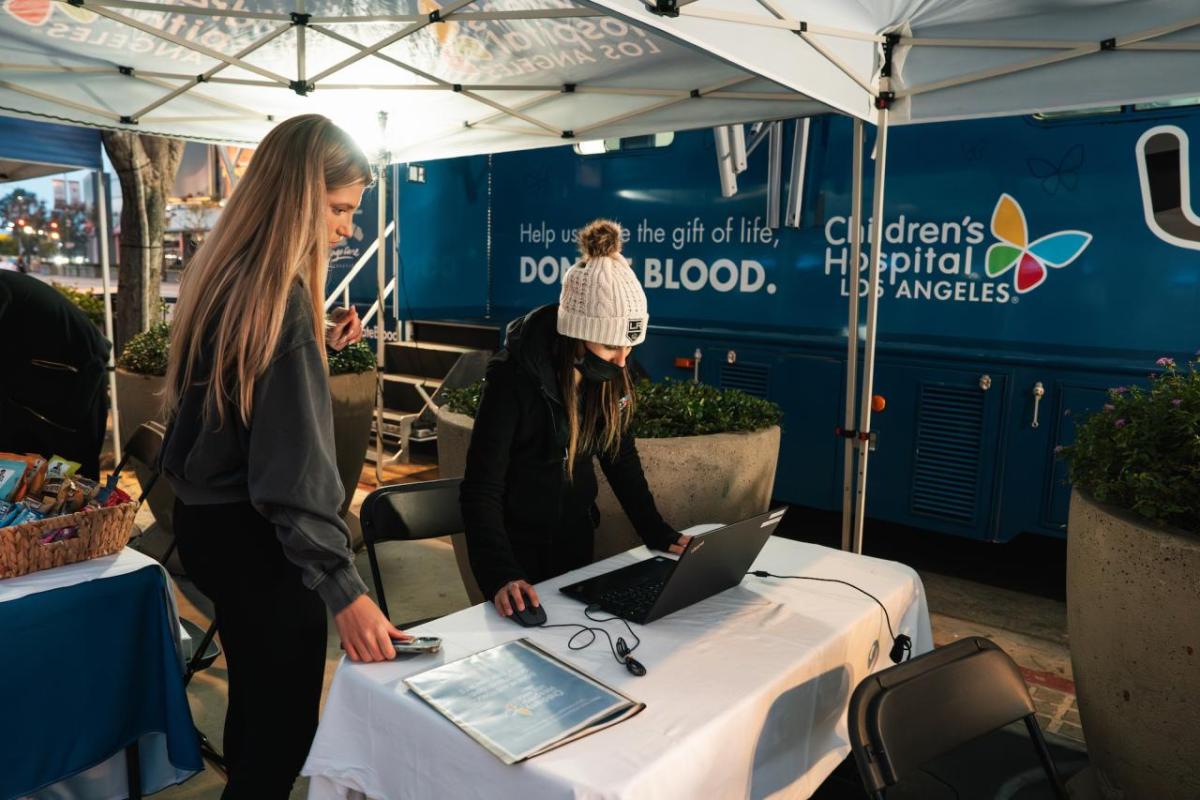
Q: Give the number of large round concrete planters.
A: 3